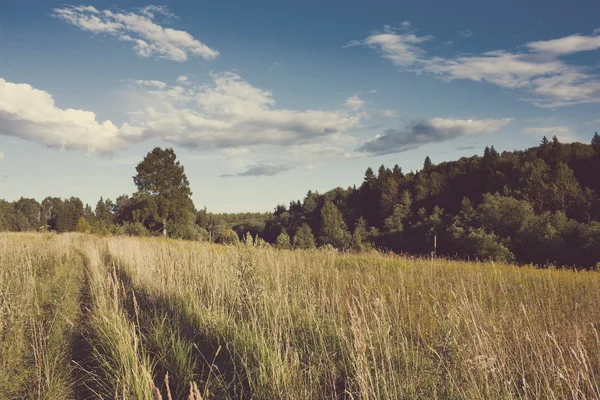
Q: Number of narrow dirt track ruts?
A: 2